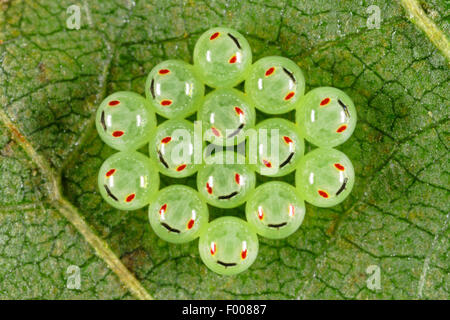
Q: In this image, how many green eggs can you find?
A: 14